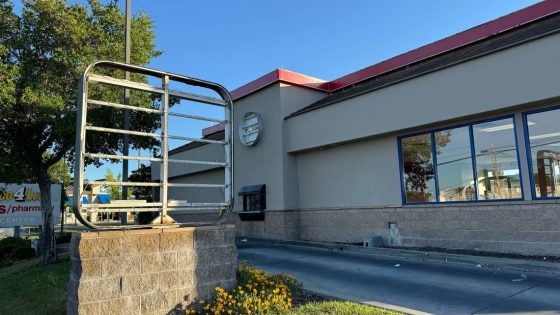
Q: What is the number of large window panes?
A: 4